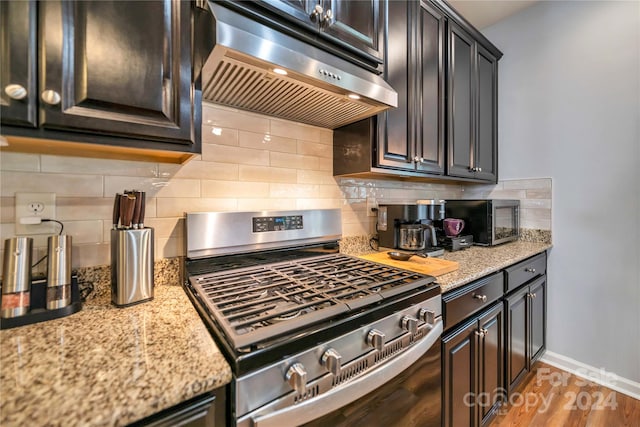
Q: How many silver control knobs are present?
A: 5